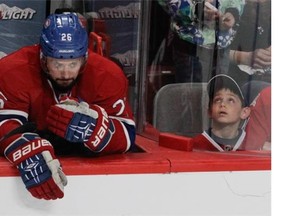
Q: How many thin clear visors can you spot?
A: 1